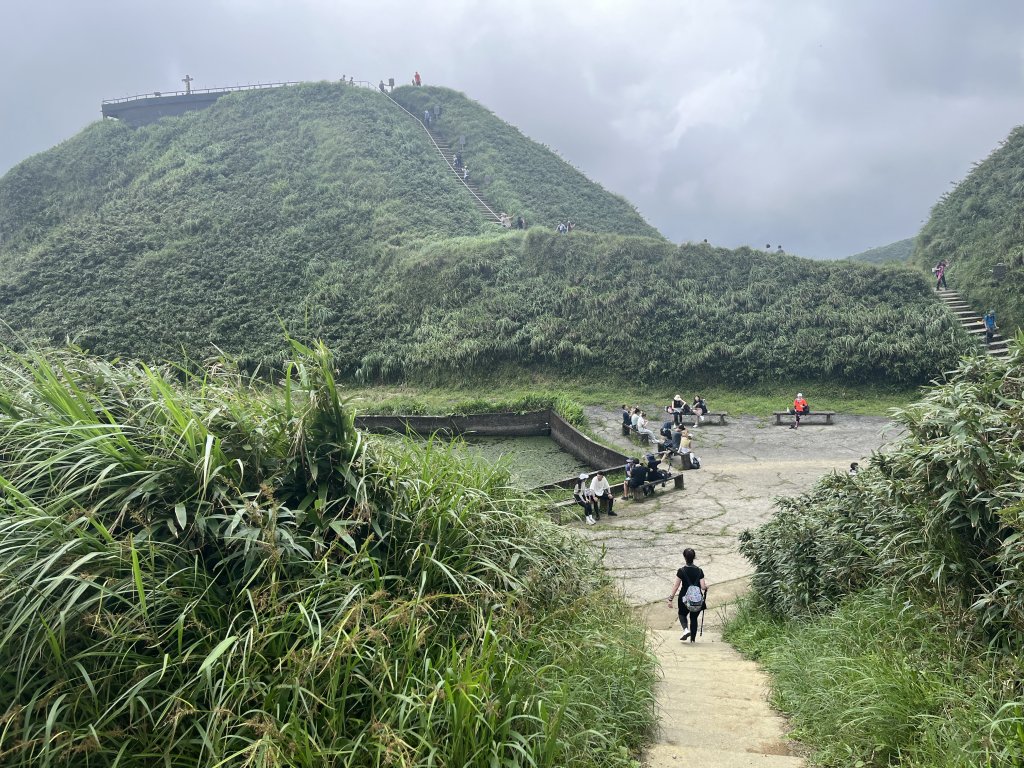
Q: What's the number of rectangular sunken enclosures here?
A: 1